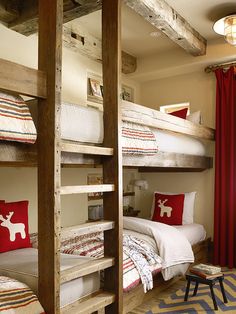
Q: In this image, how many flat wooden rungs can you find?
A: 5